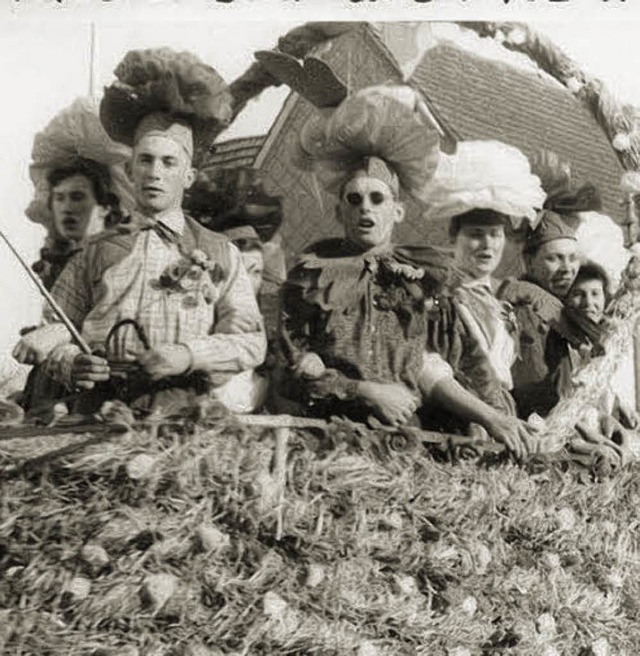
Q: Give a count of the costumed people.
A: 7